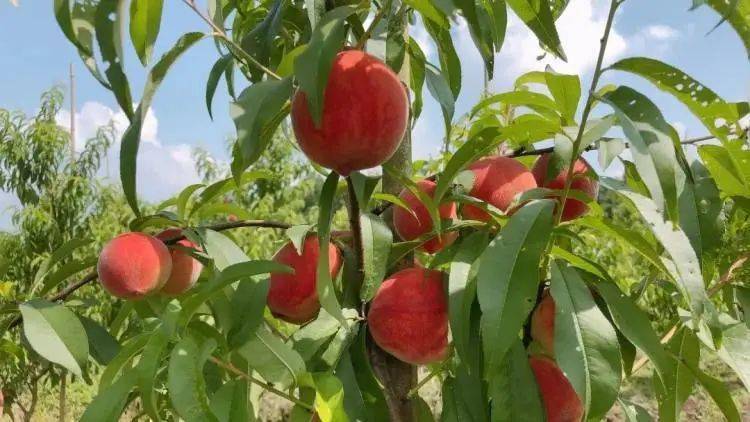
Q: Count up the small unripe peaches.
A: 0